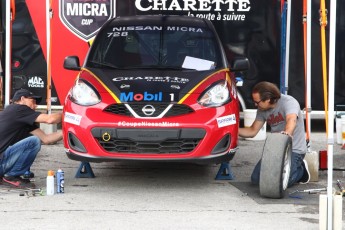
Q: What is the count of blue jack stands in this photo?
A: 2